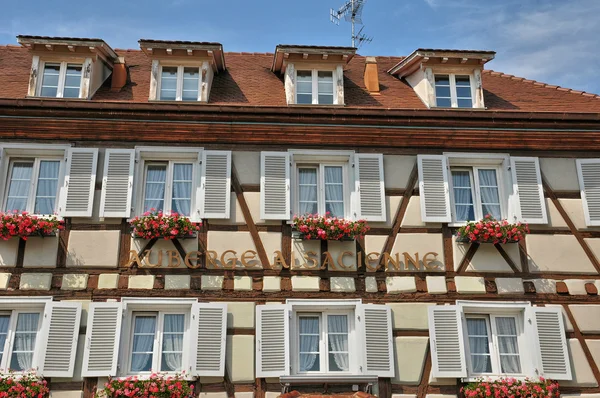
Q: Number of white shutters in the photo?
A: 15